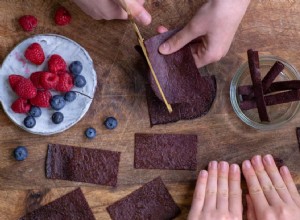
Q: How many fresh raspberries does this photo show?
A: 11